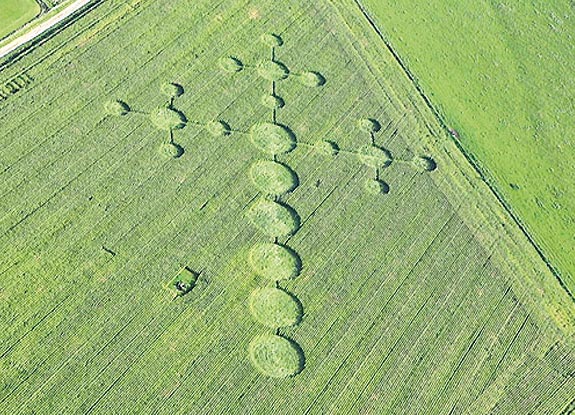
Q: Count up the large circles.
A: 6